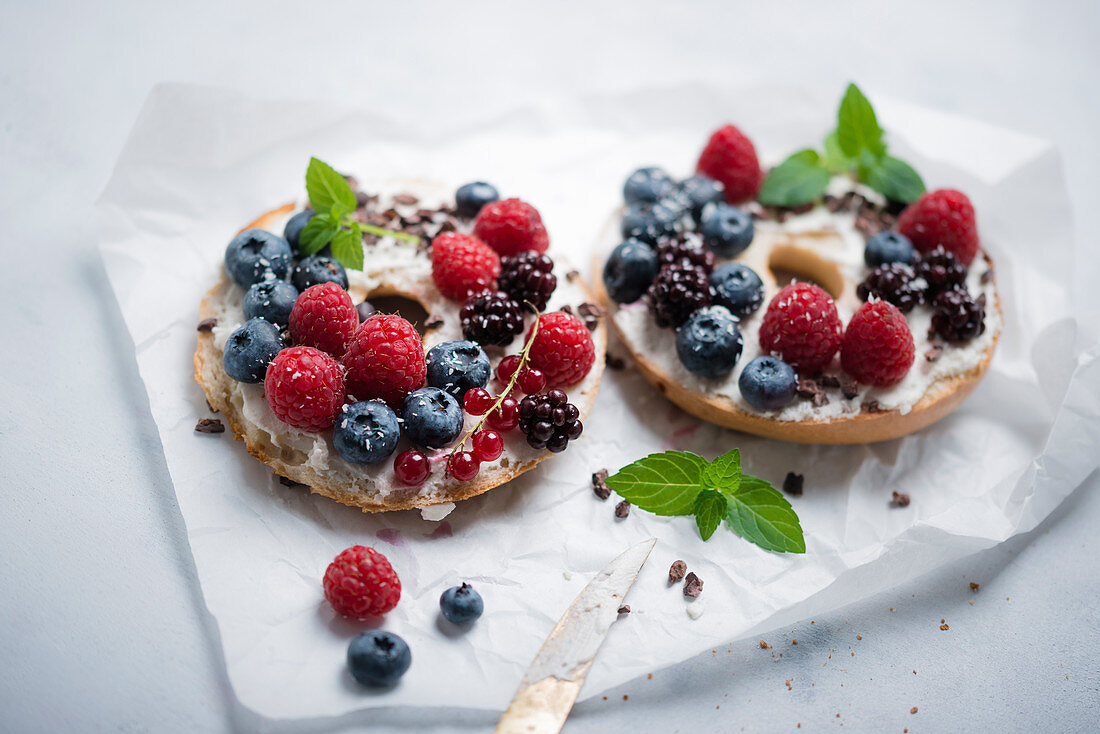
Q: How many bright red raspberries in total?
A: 11